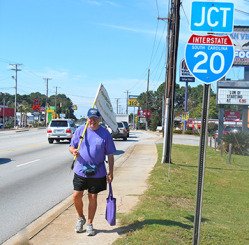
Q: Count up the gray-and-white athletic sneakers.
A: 2